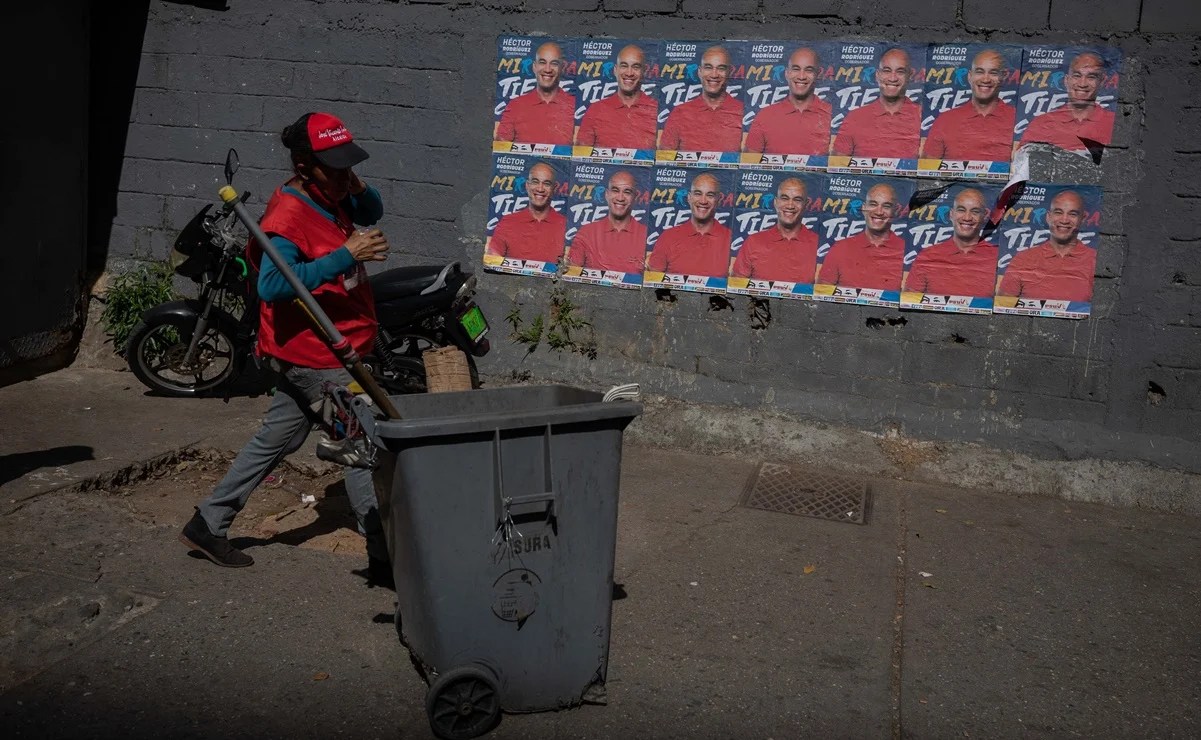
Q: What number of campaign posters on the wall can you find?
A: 14